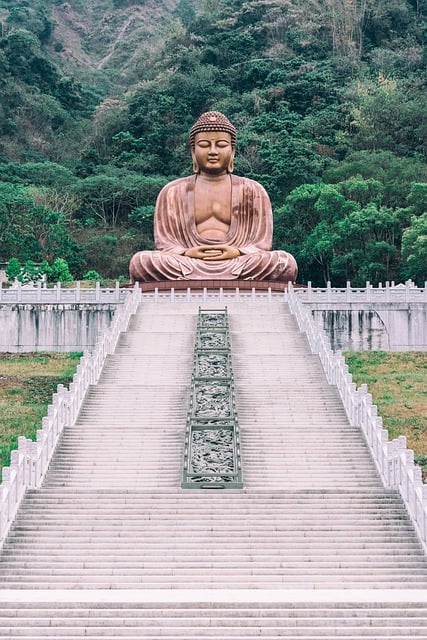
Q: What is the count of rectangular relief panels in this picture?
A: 5